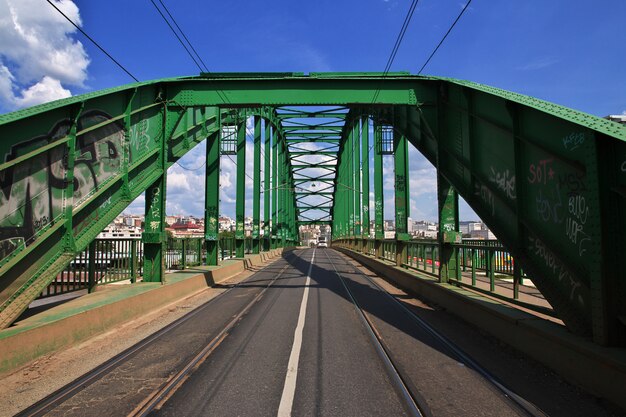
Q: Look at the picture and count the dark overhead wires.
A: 6